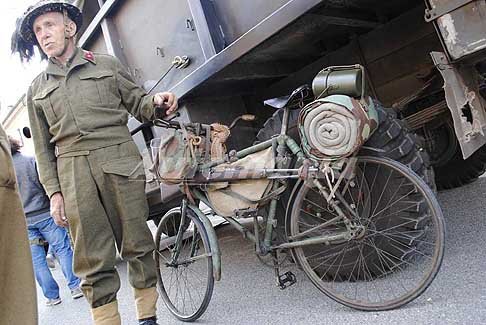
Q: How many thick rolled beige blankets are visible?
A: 1